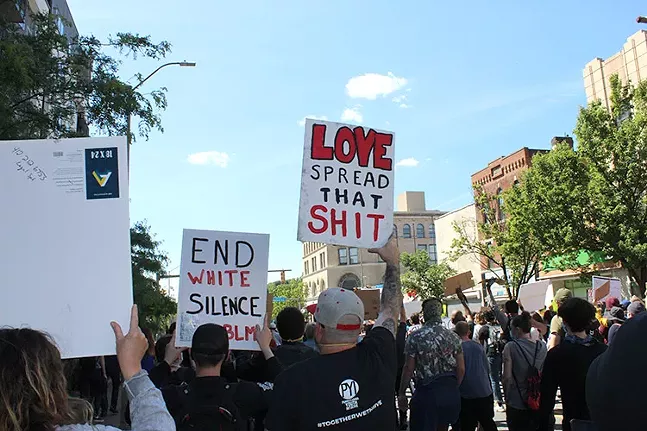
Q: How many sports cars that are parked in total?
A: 0